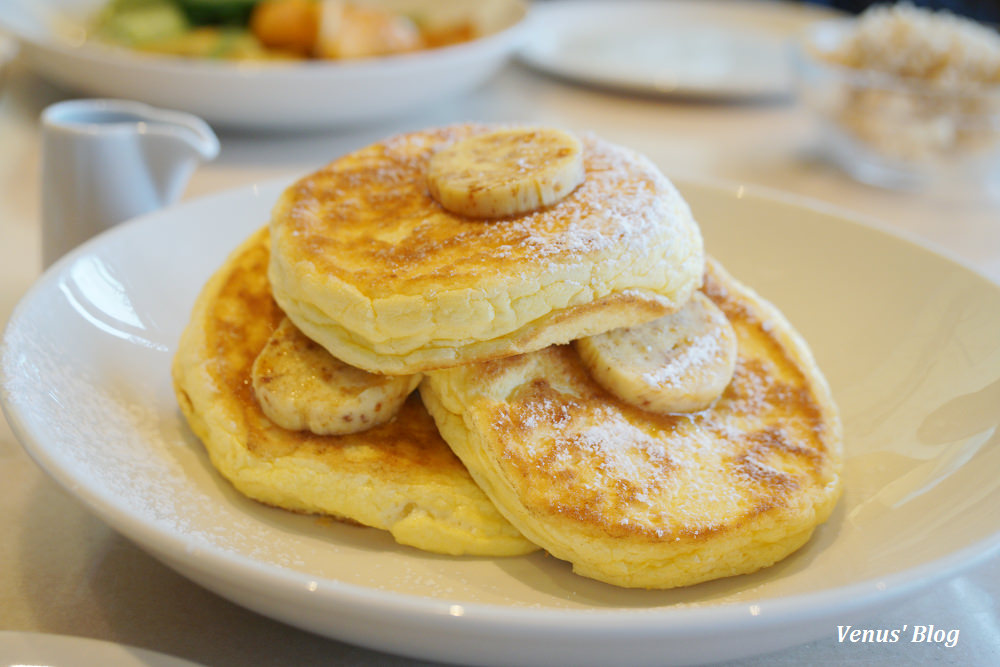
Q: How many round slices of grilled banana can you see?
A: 3